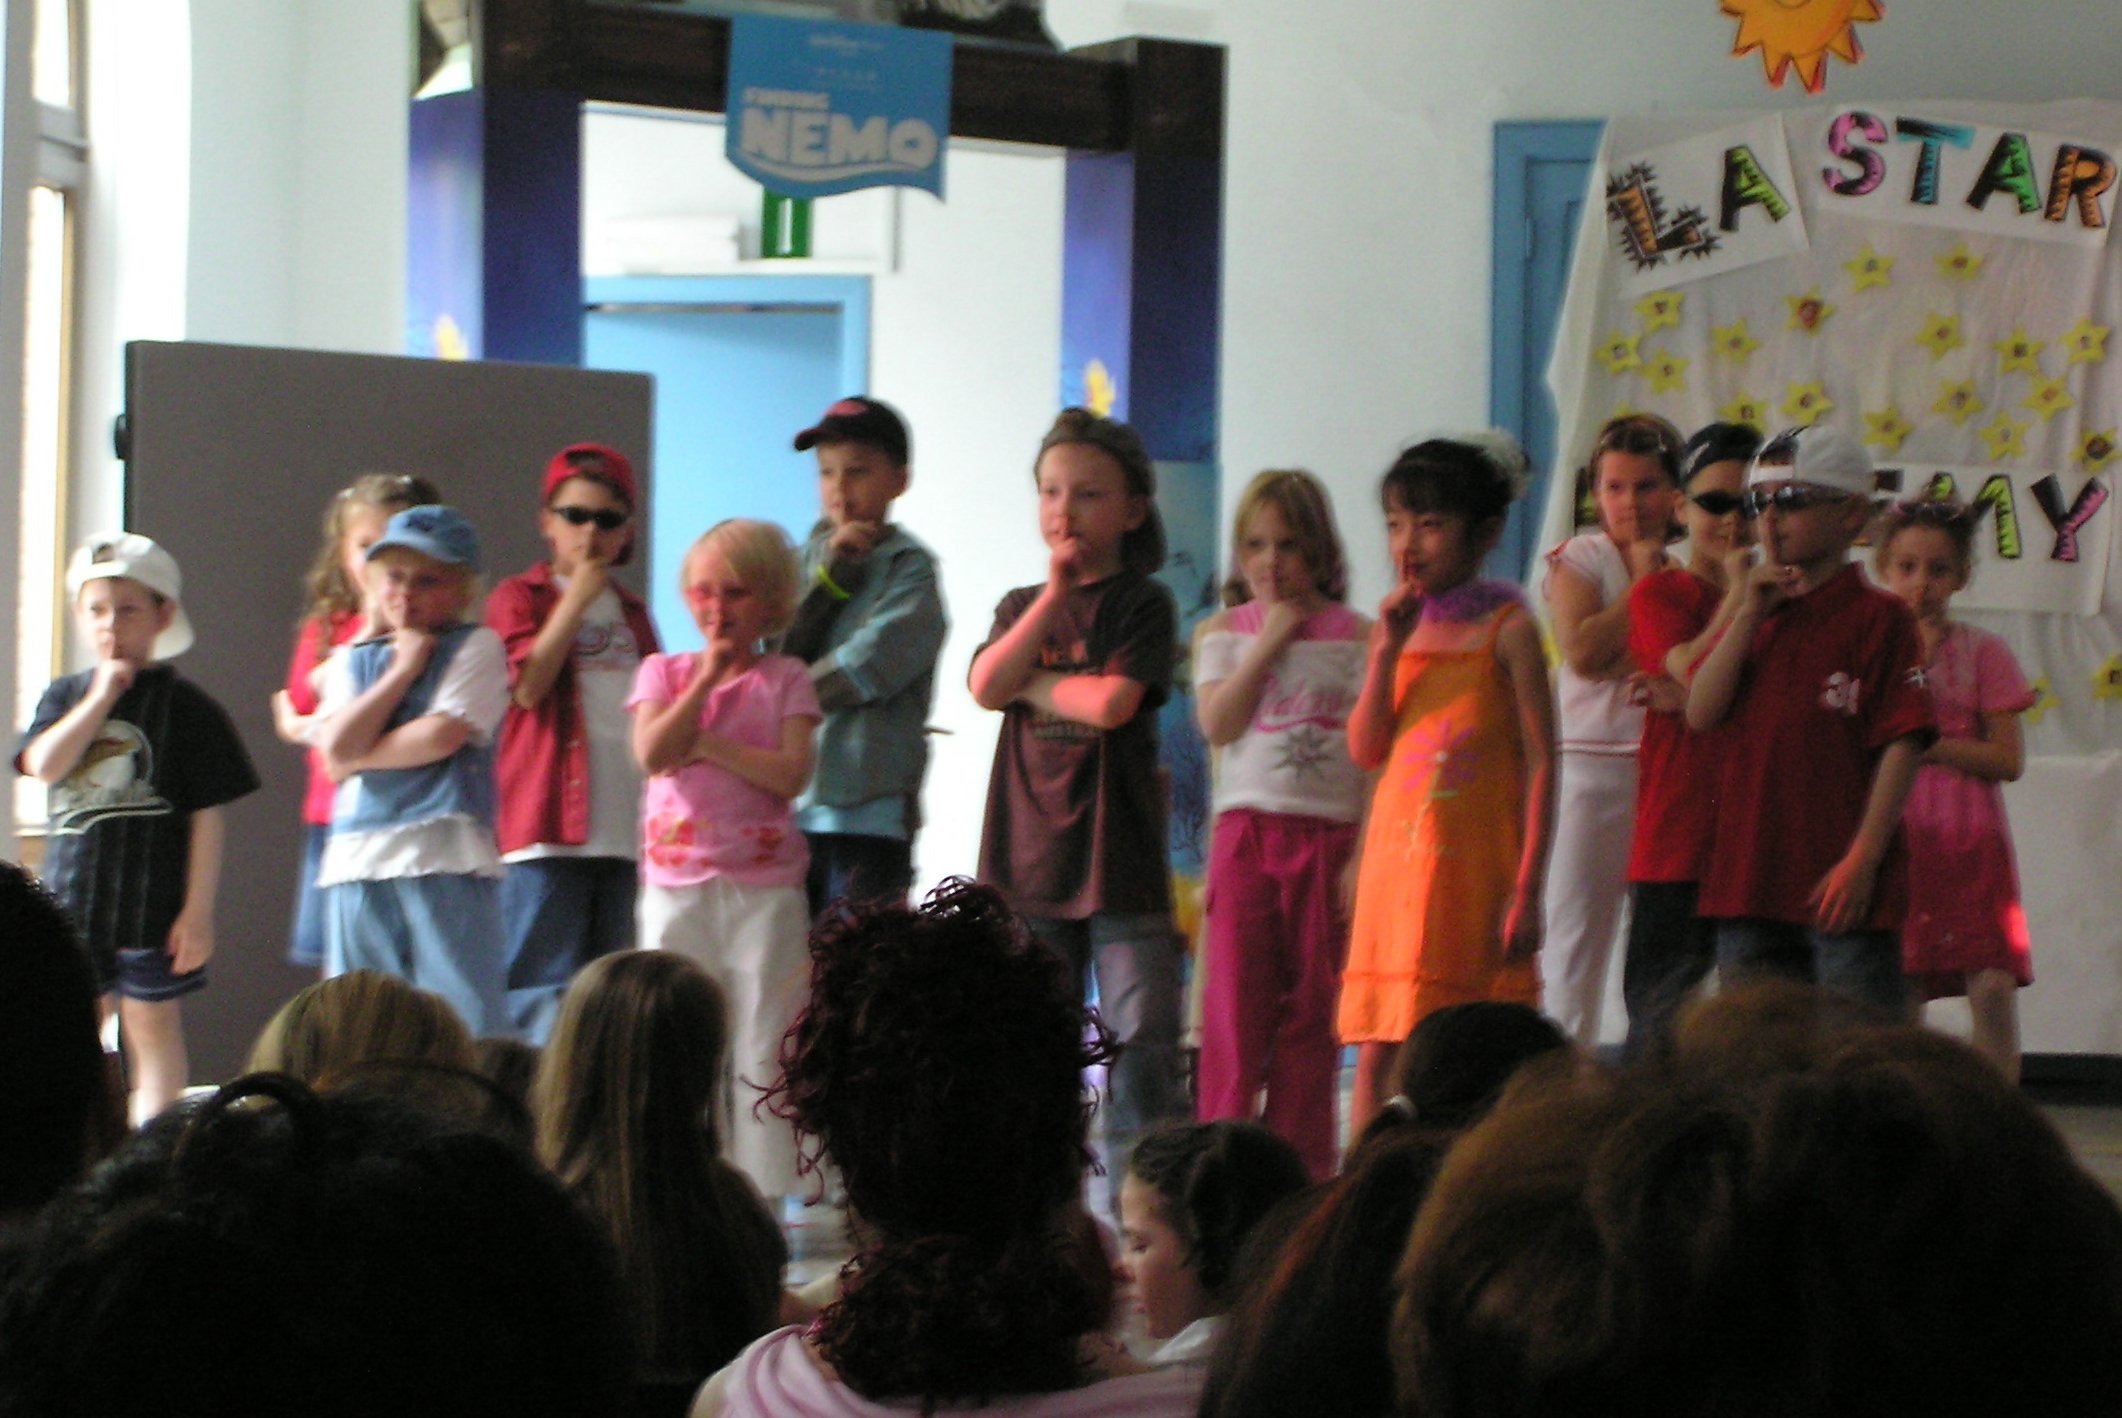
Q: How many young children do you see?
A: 13